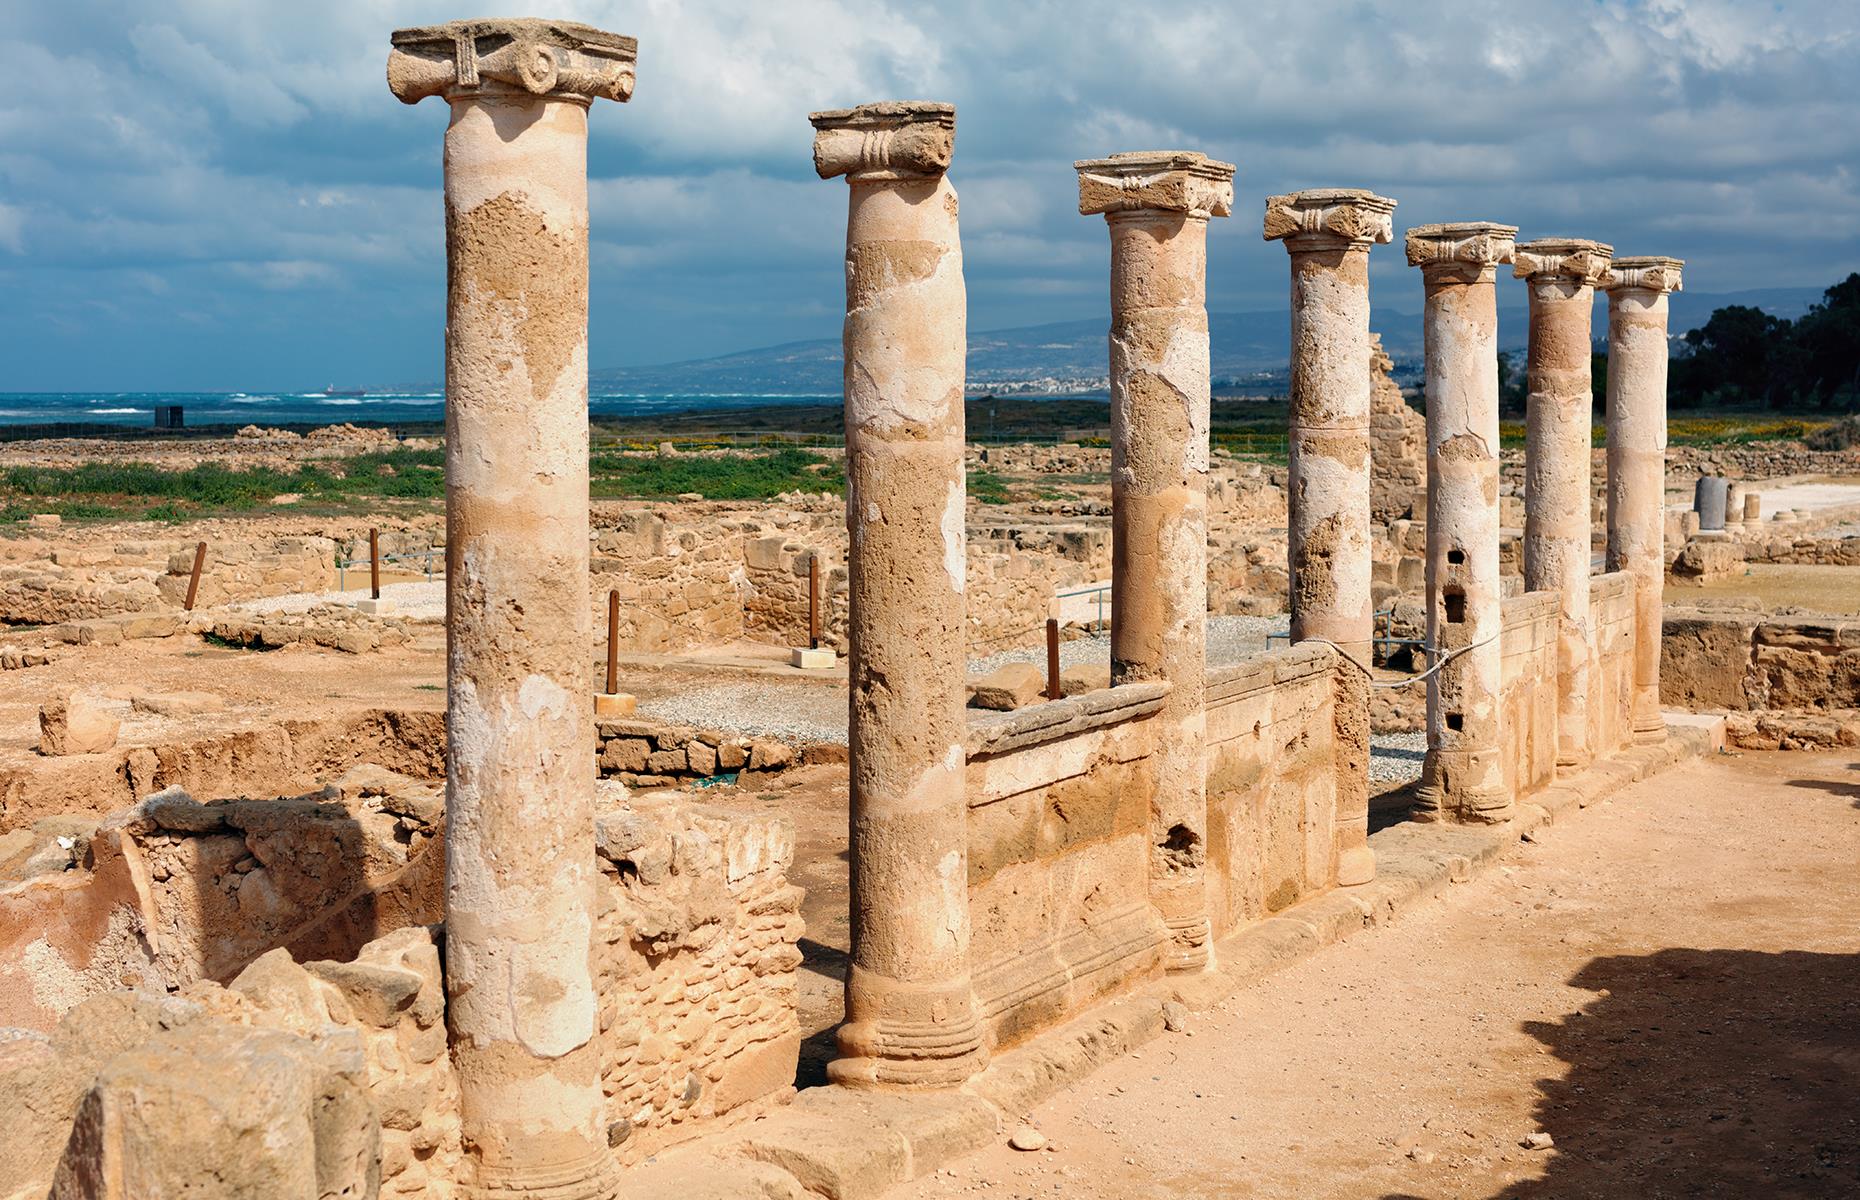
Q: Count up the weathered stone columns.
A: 7